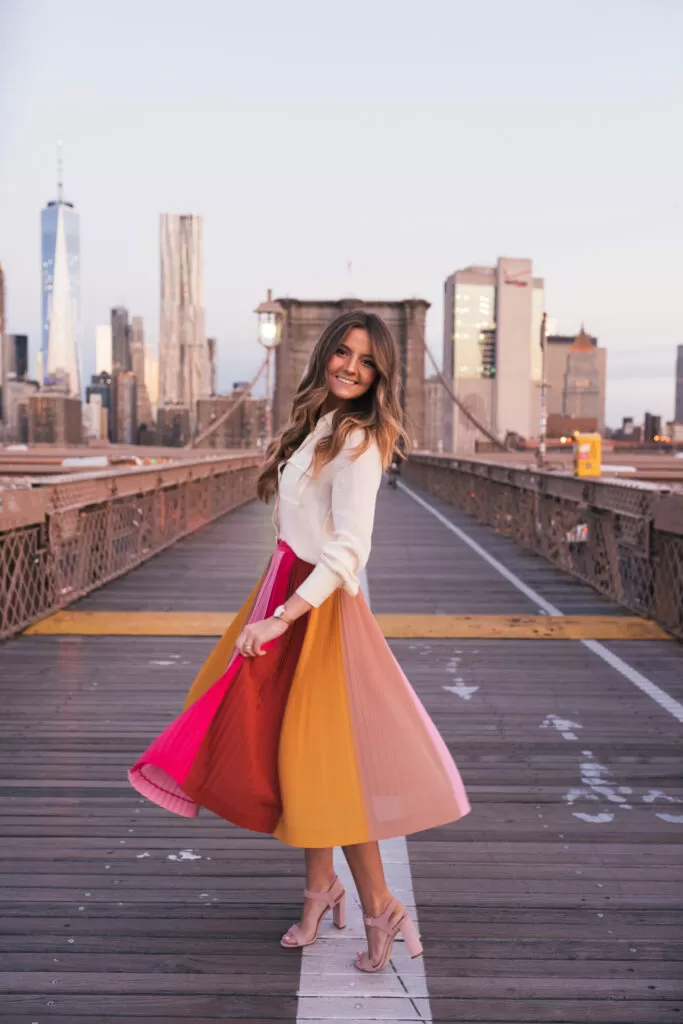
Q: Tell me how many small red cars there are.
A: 0